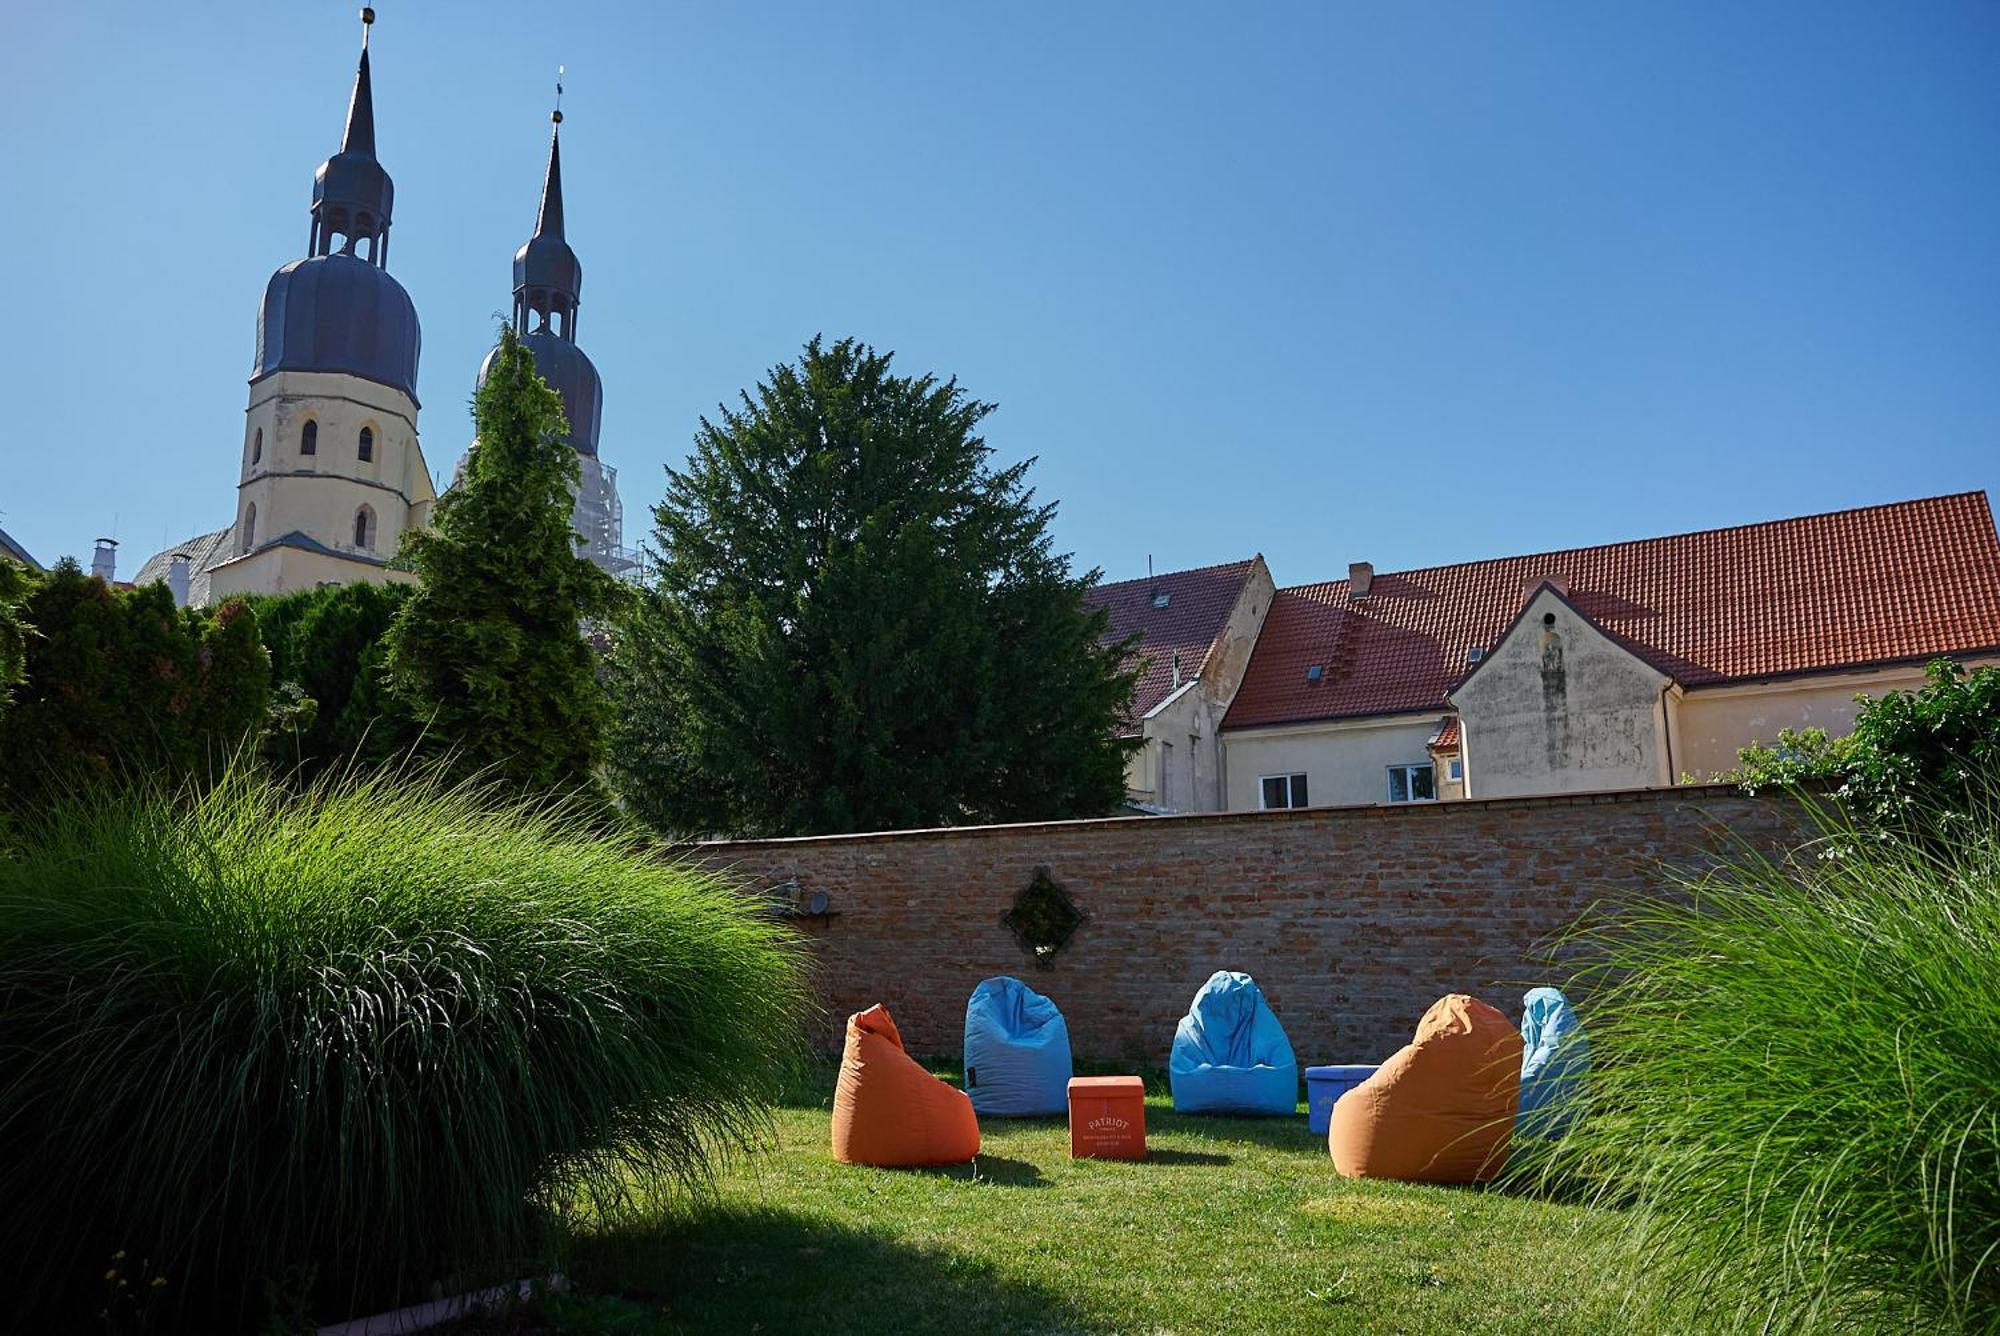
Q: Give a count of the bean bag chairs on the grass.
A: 5